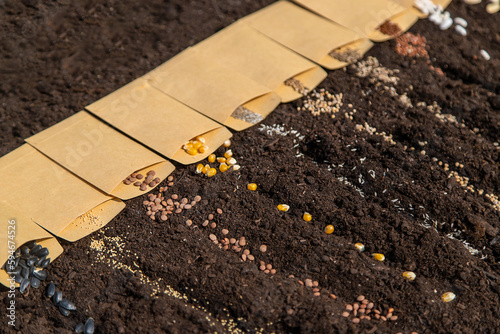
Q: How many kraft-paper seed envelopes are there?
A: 9